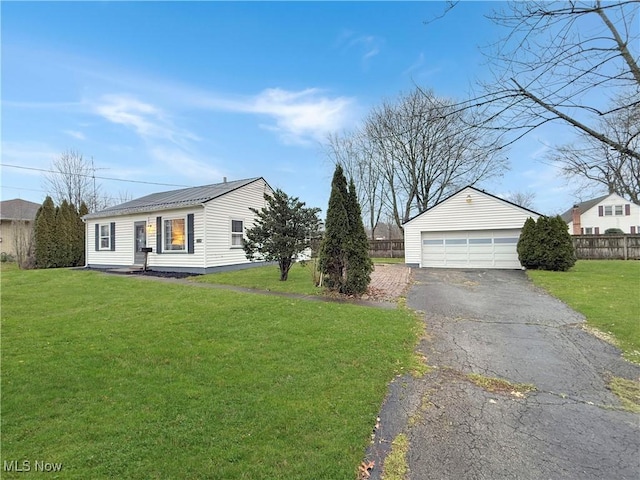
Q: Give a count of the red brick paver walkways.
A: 1